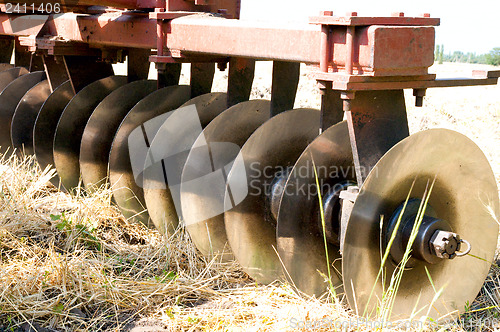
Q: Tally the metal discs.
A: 13